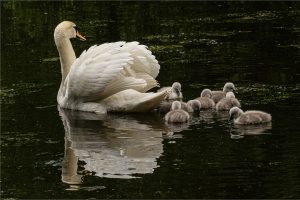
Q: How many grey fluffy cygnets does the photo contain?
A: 7